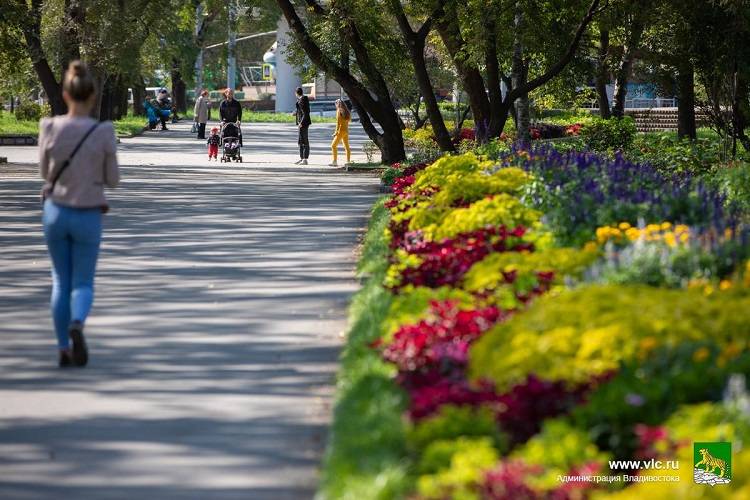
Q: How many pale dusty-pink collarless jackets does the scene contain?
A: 1